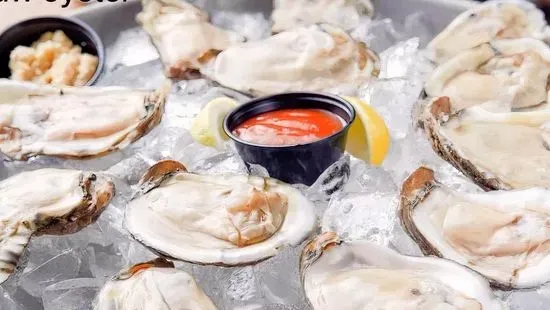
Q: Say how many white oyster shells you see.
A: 12